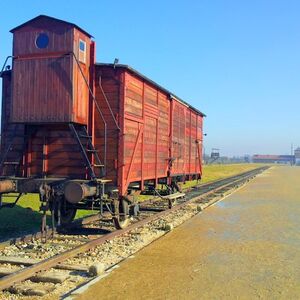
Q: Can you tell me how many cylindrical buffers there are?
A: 2